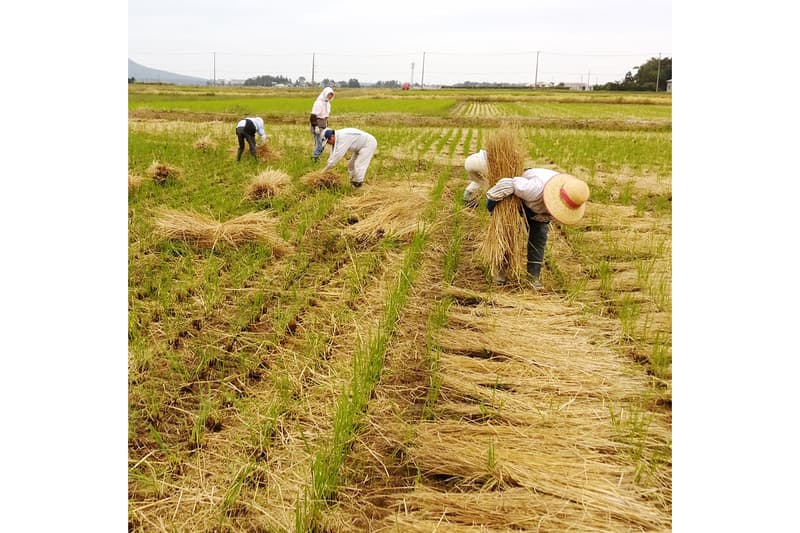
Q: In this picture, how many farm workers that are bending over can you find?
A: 4